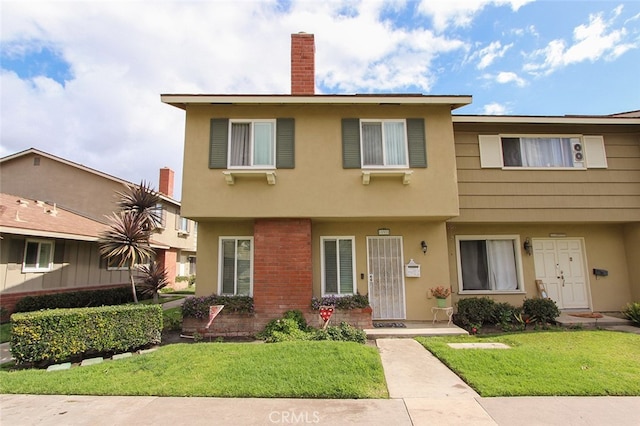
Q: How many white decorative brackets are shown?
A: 4